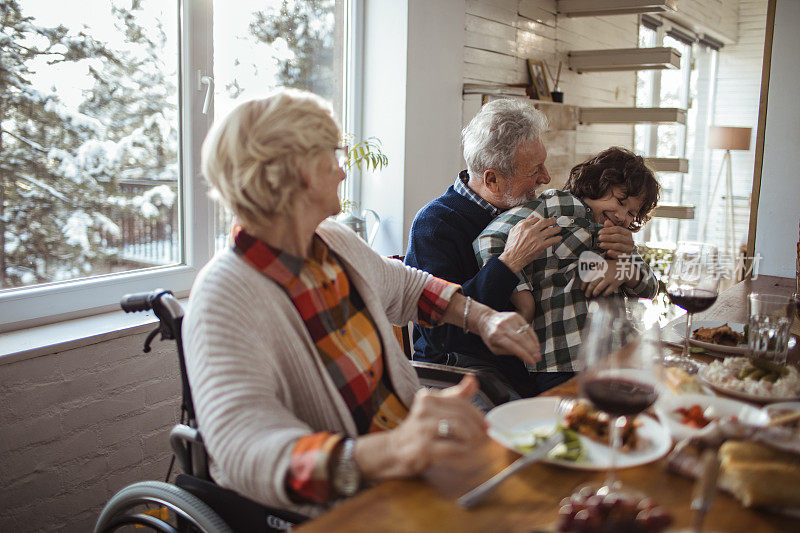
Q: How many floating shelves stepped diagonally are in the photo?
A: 5